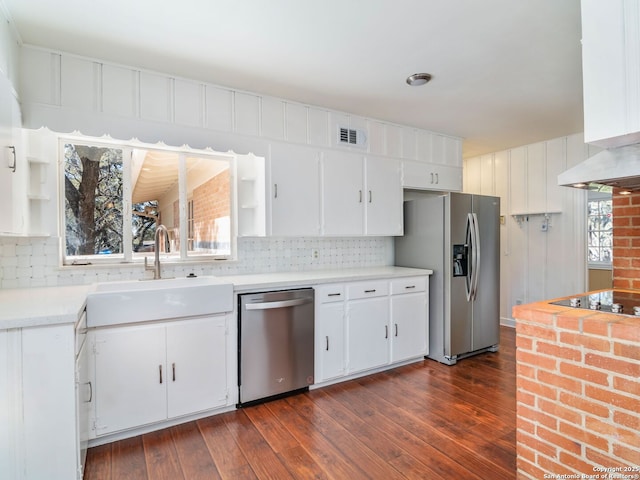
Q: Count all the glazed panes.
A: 11